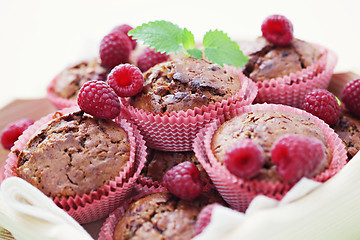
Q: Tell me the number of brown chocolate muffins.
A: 8